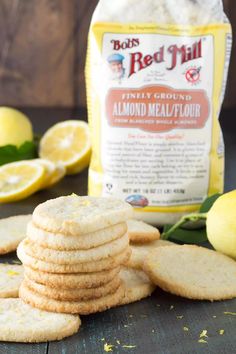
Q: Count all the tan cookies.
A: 14